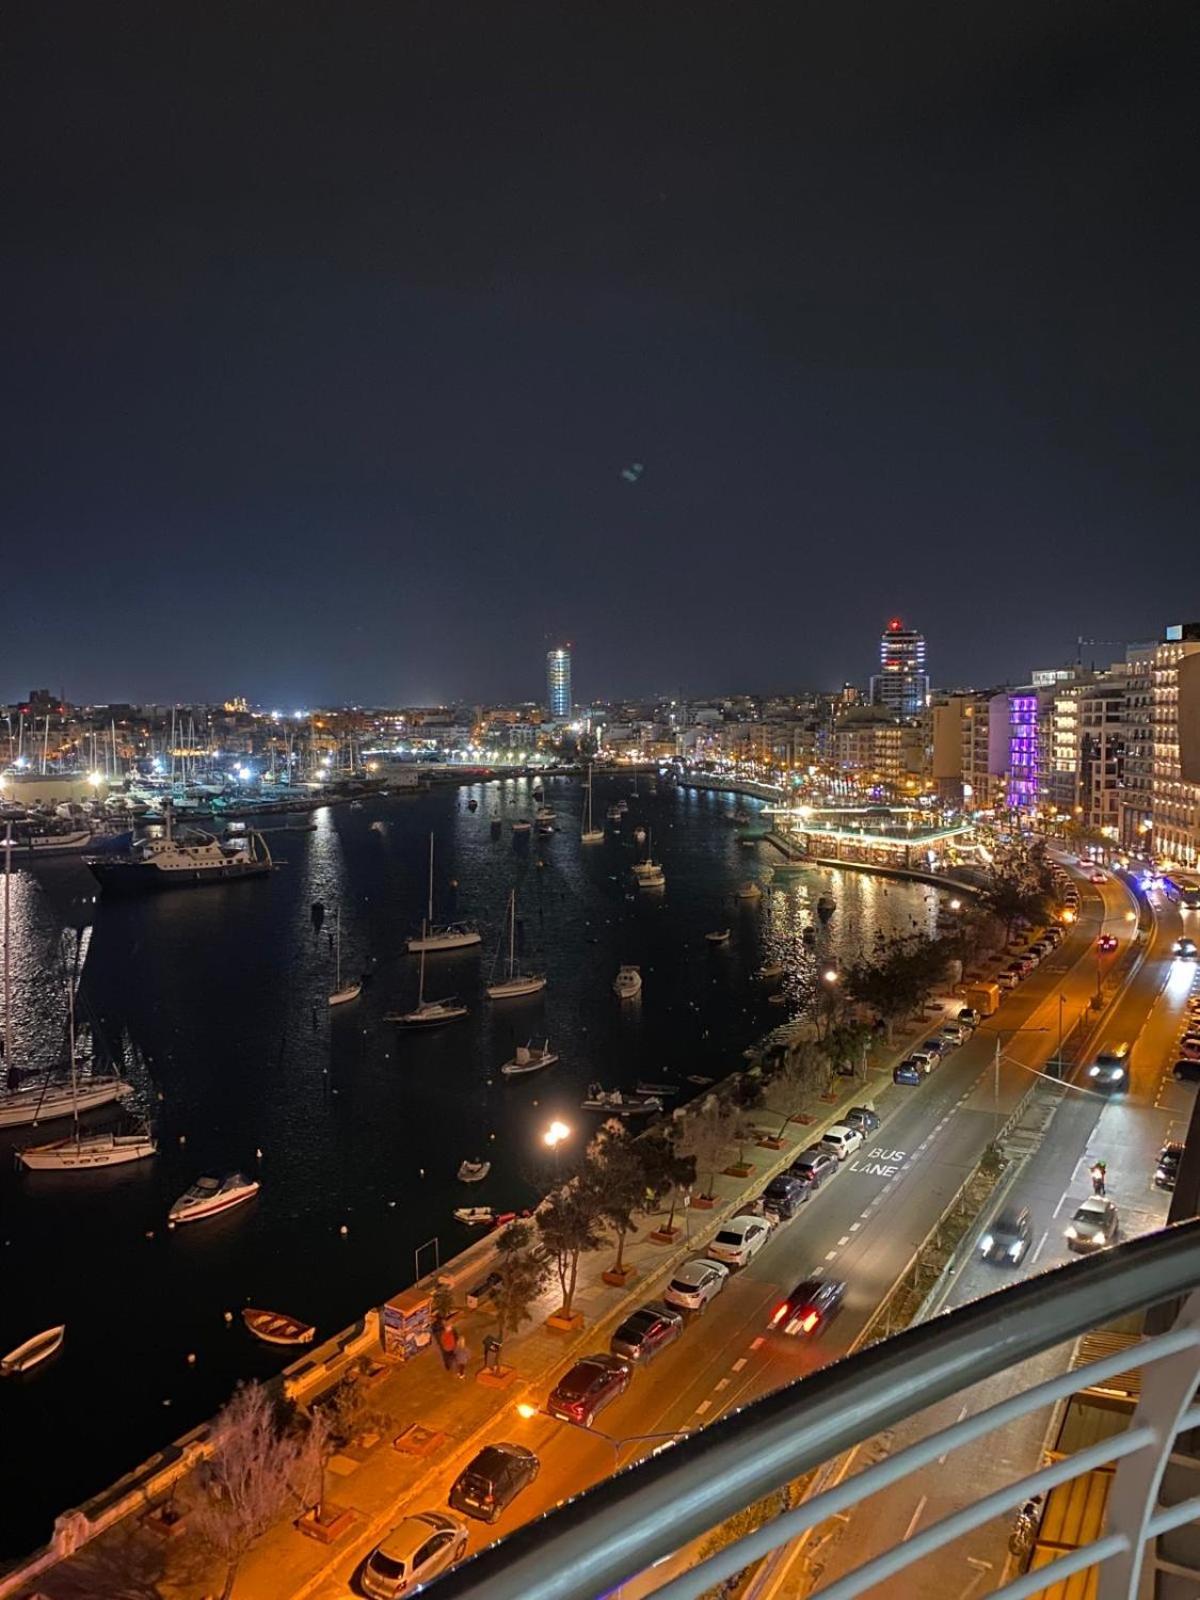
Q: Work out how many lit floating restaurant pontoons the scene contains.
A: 1